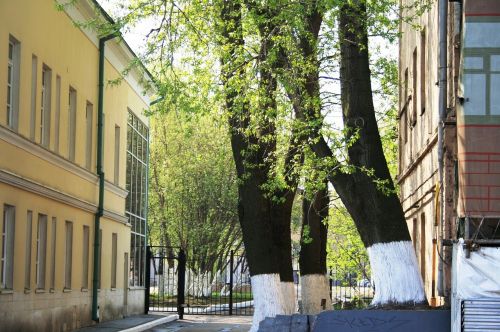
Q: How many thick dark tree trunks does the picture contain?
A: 4